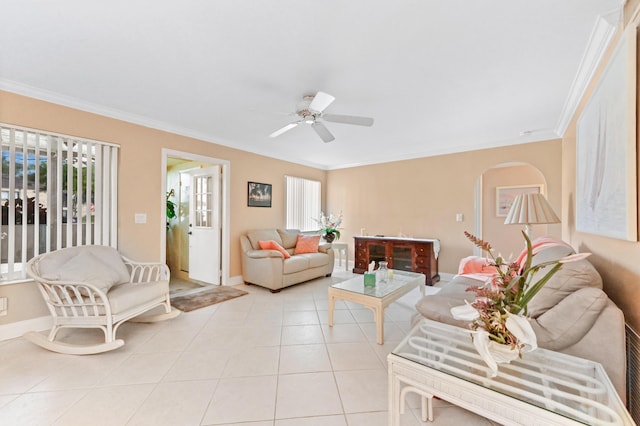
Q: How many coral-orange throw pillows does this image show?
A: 2